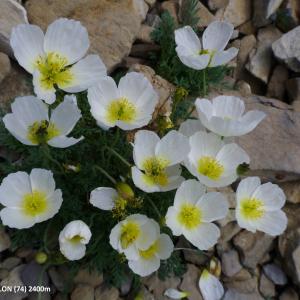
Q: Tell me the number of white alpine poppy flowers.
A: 13